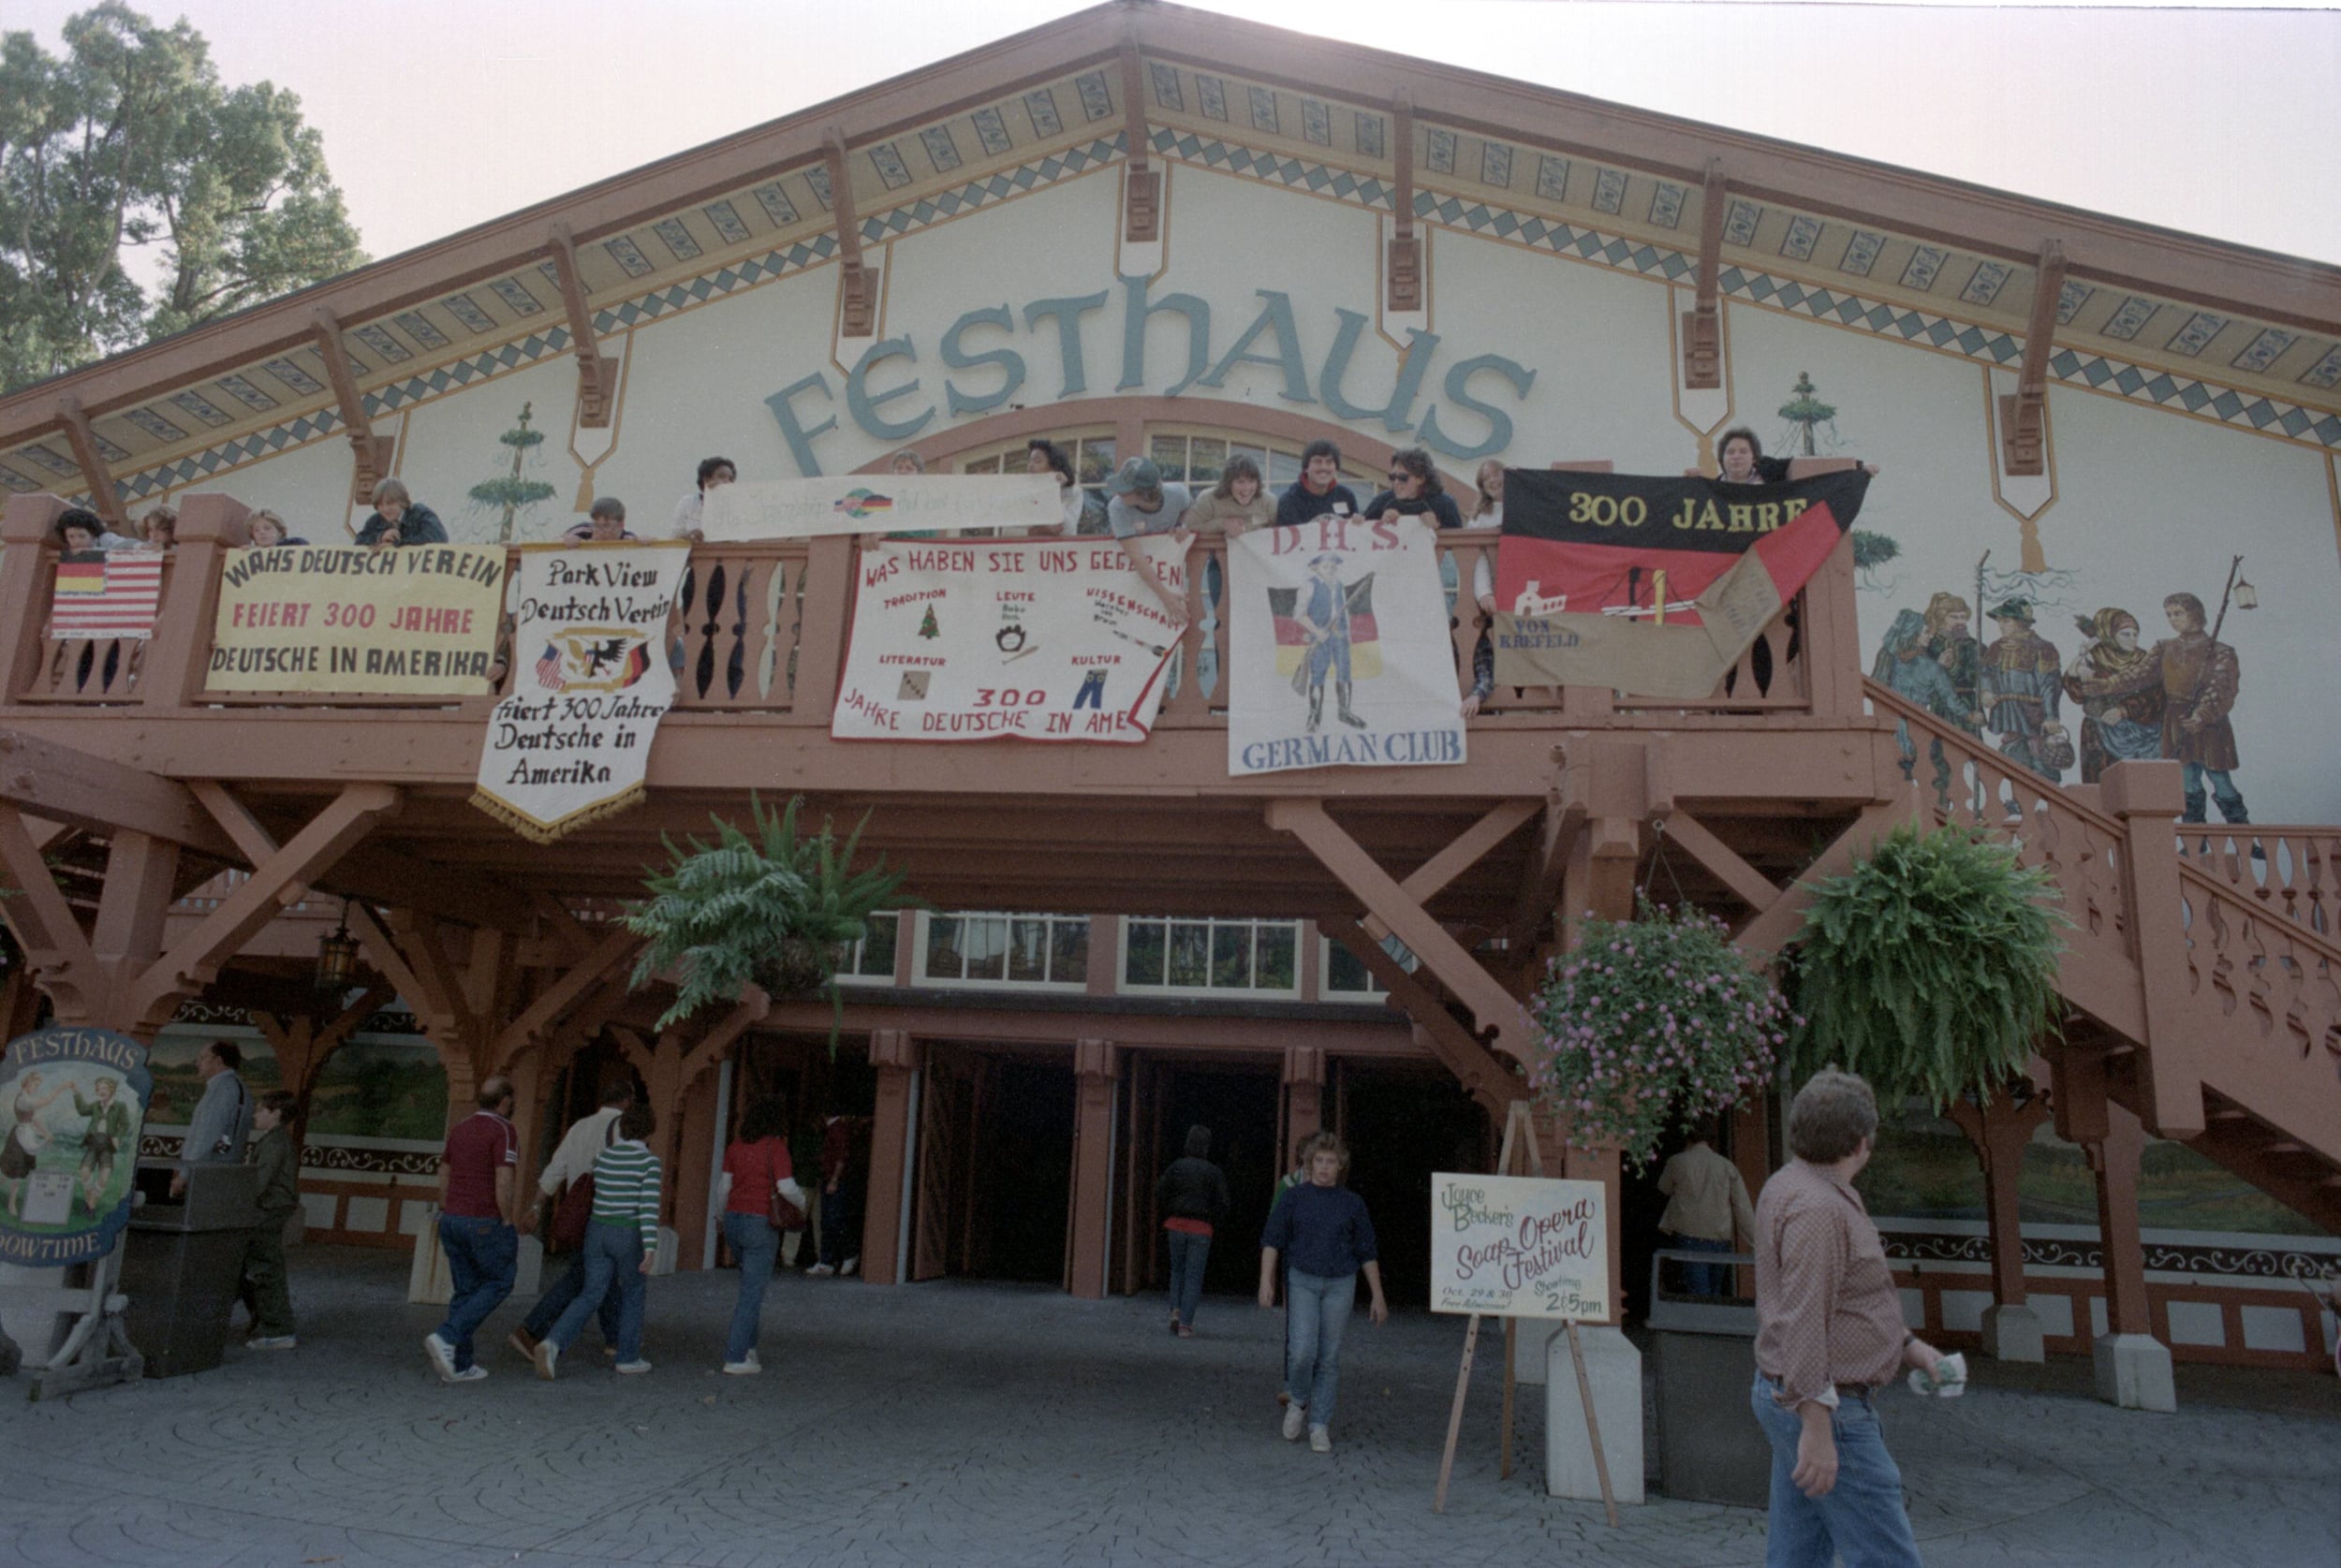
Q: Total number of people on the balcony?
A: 14